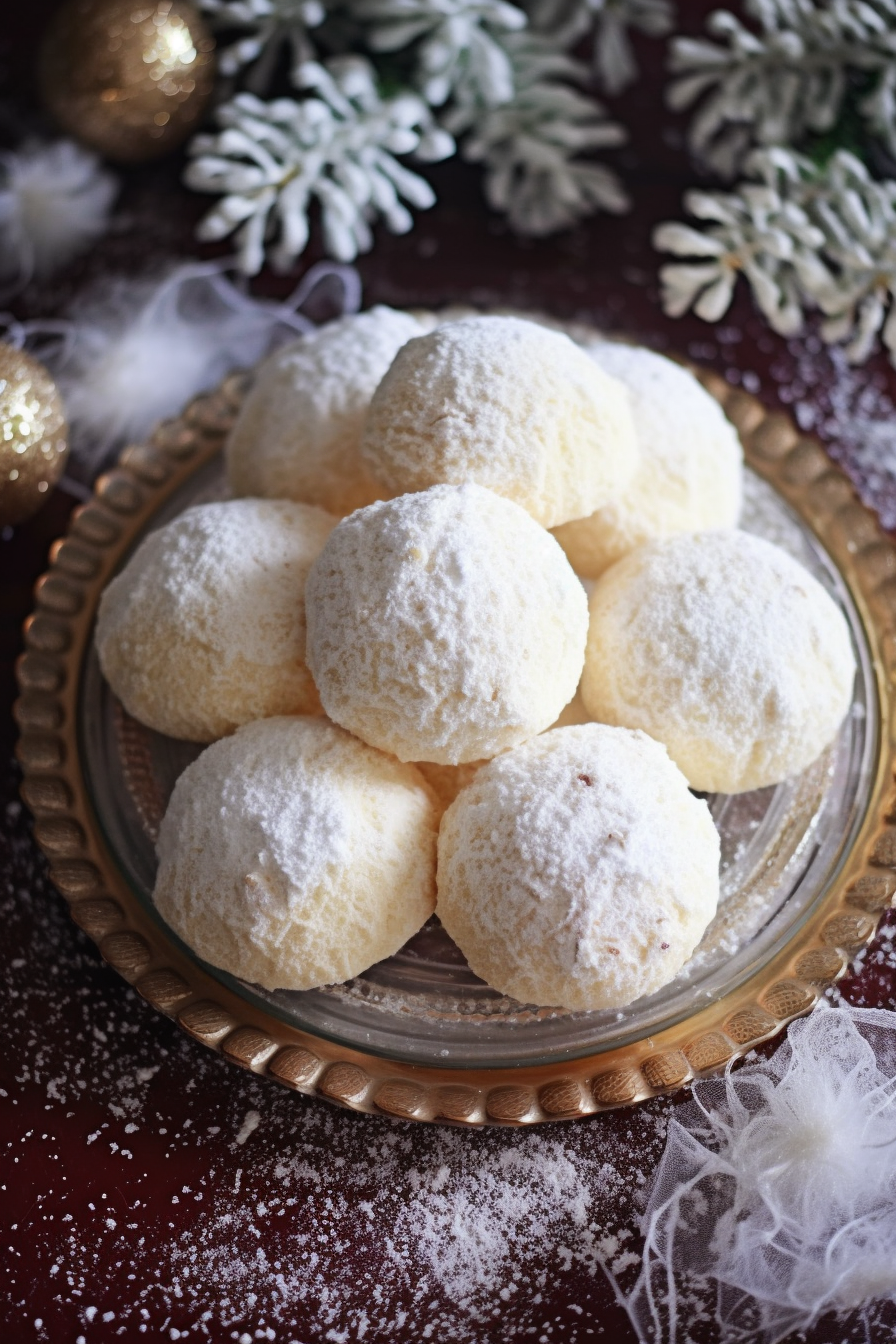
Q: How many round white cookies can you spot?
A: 8